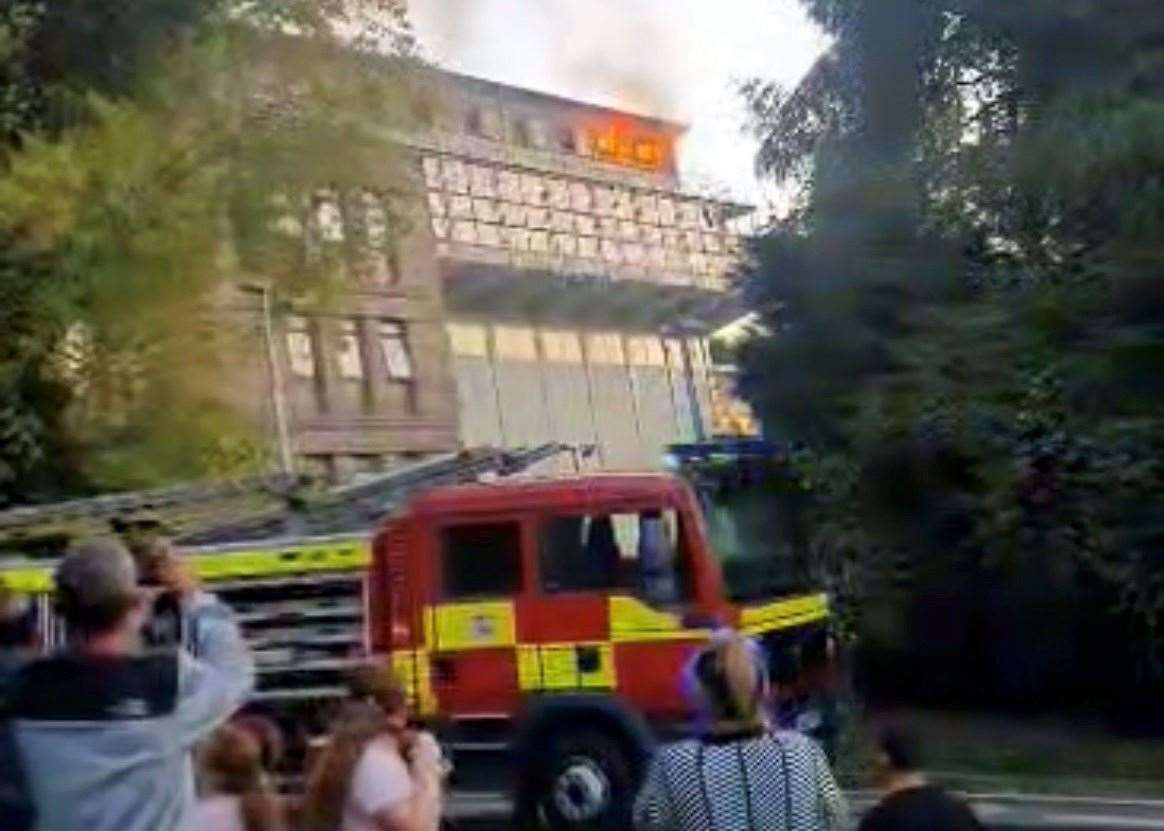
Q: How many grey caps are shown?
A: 1